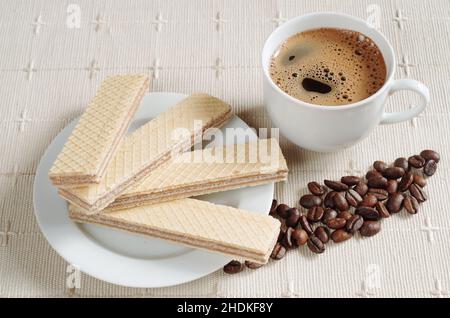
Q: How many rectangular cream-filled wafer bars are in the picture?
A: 4